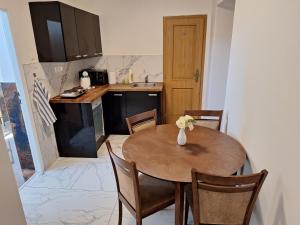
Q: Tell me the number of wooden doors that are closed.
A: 1